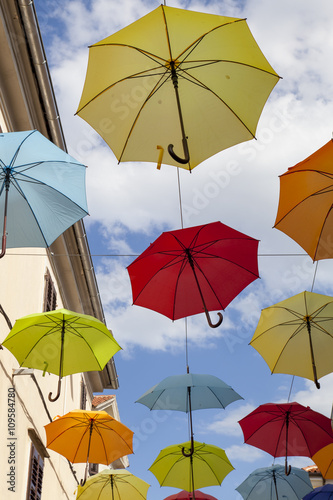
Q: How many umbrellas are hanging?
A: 15